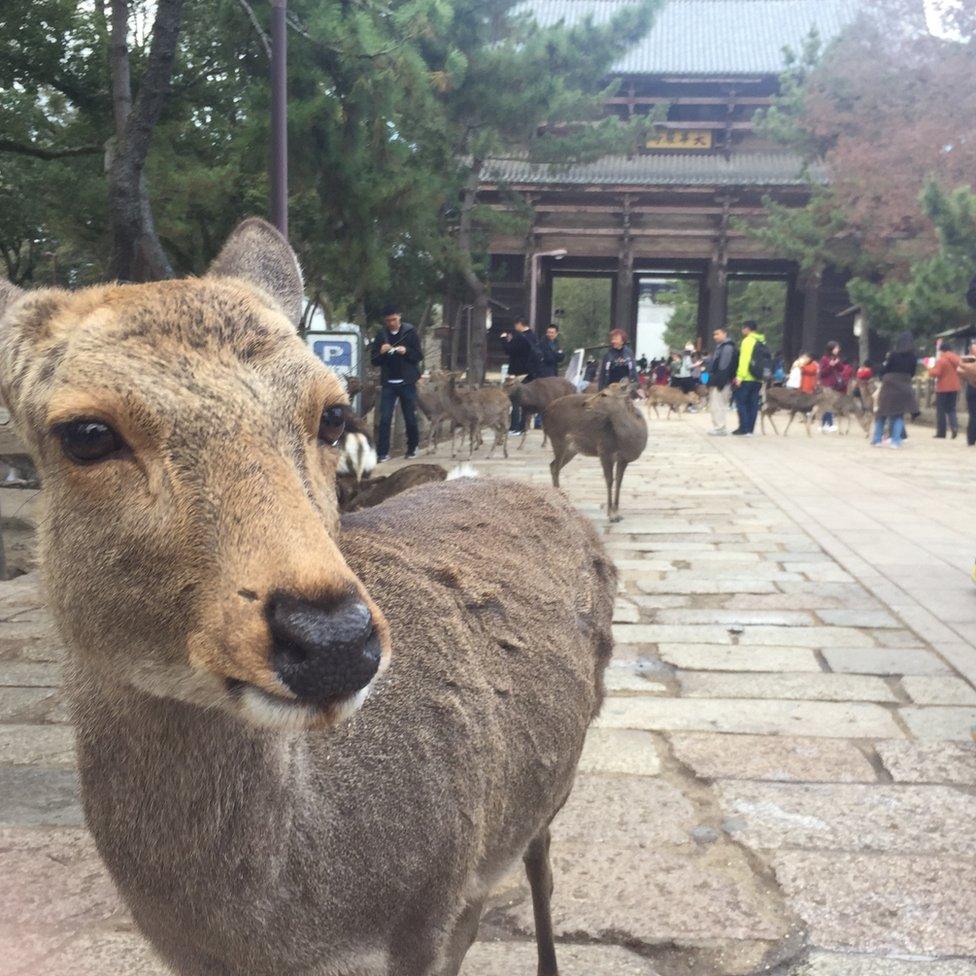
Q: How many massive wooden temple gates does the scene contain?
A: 1